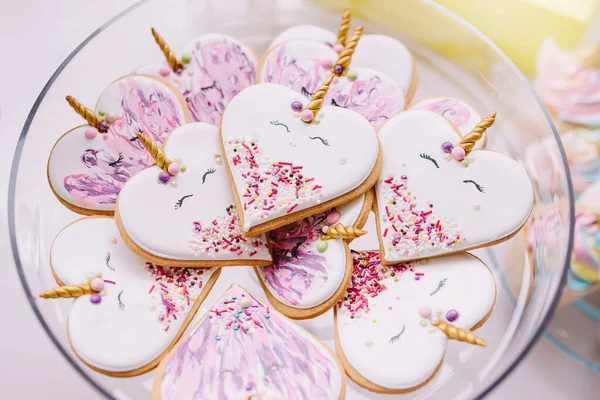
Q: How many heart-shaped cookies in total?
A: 12